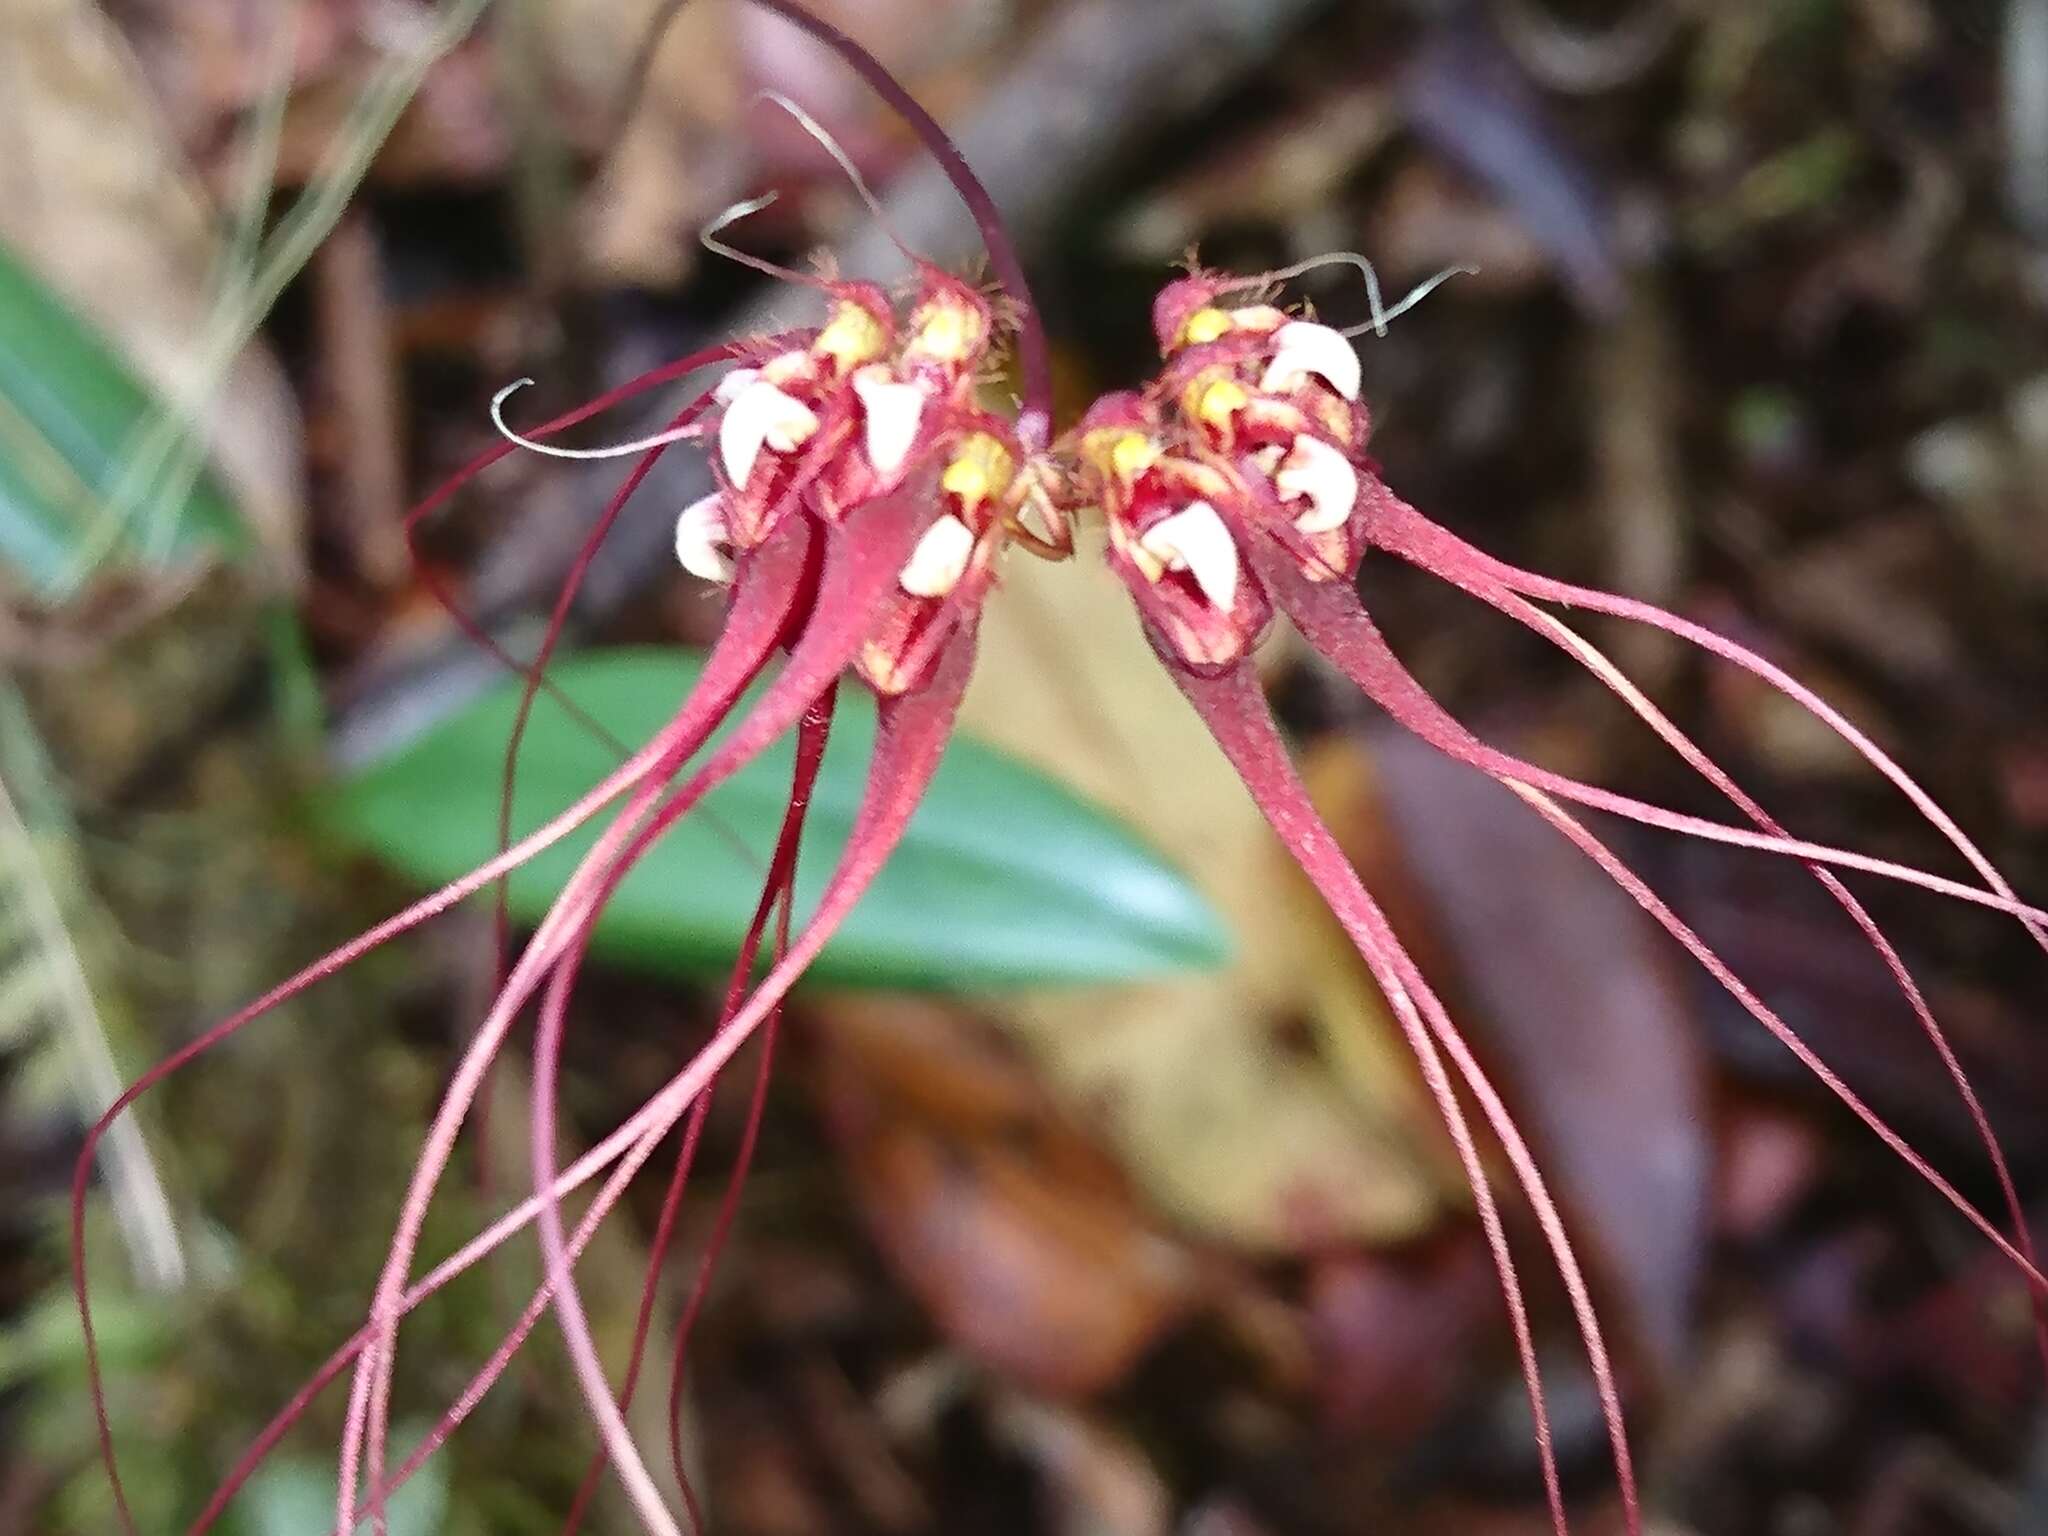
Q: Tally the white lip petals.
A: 7